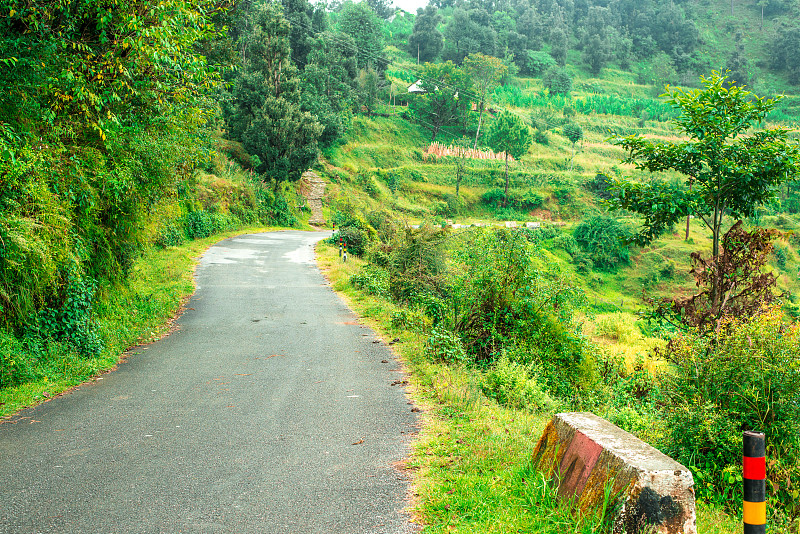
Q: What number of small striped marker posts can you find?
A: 4